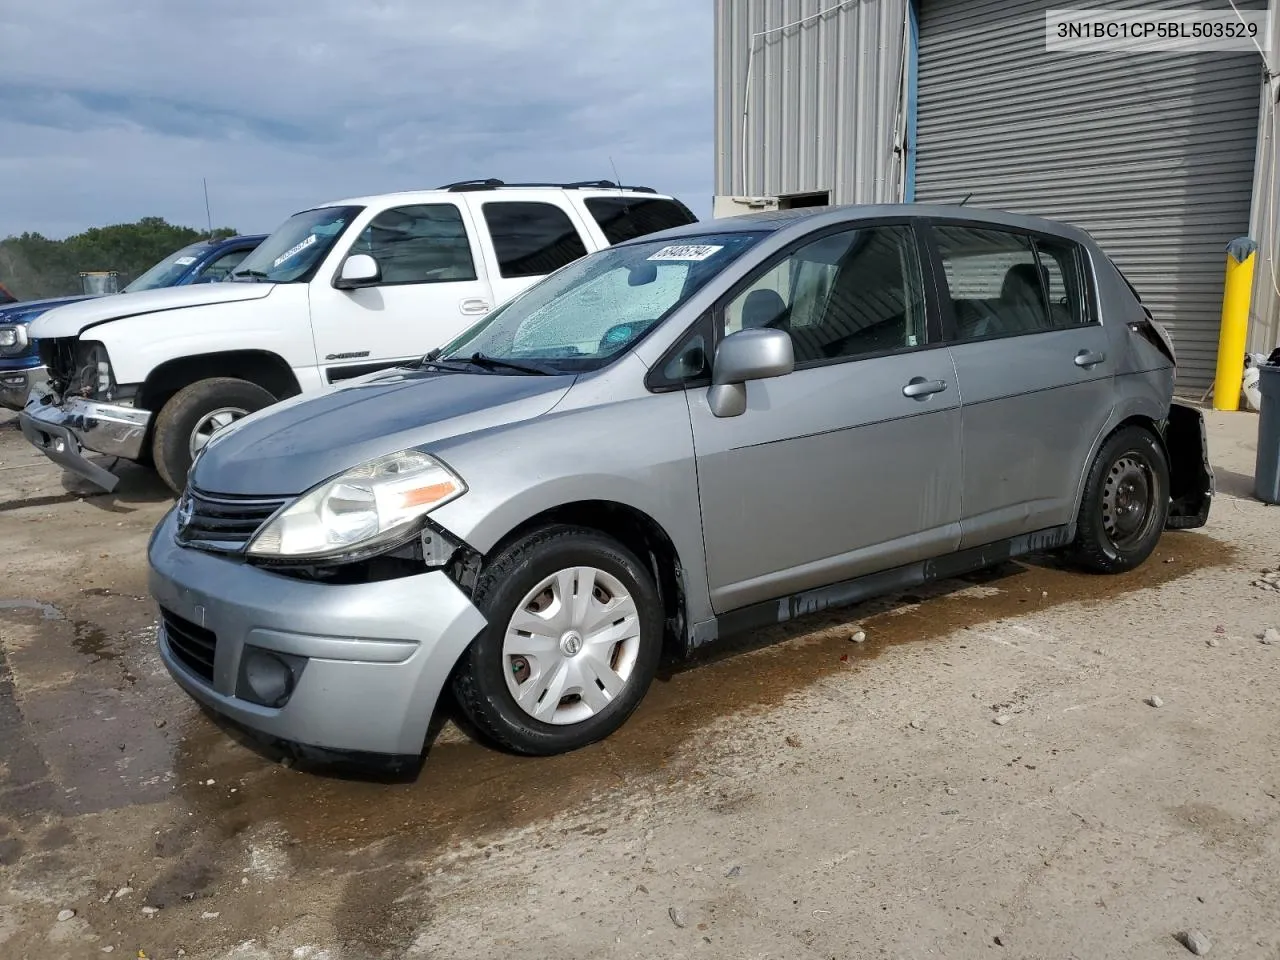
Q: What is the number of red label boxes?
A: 0